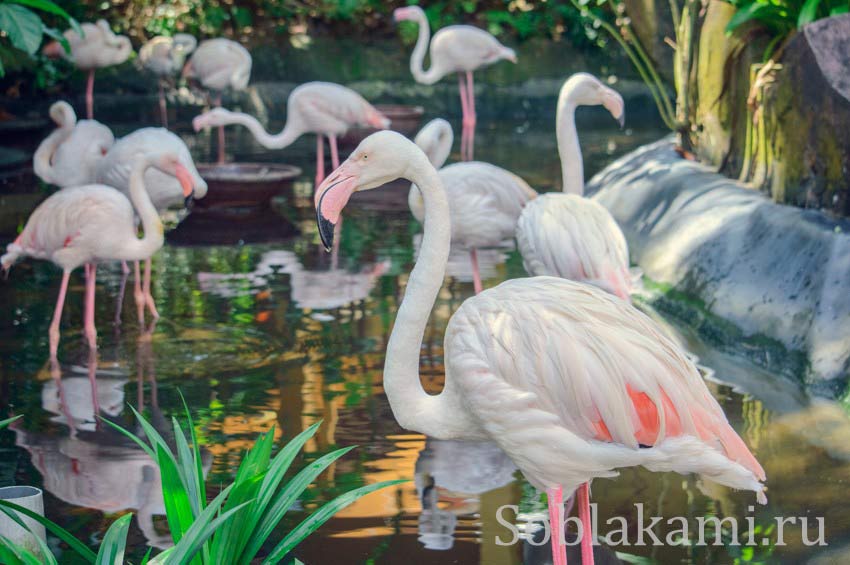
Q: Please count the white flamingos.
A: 11